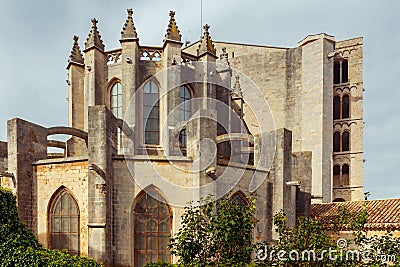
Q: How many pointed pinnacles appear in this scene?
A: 7